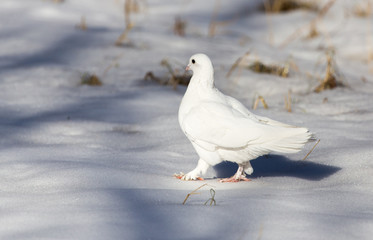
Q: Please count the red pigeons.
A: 0